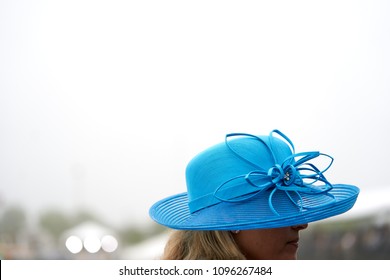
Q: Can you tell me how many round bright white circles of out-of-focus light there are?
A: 3